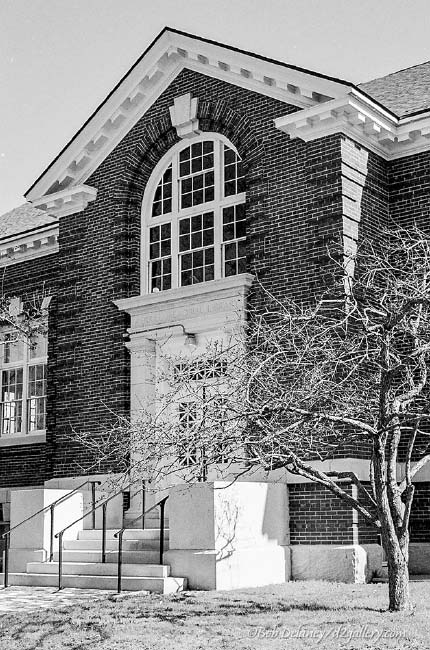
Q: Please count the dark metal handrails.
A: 3